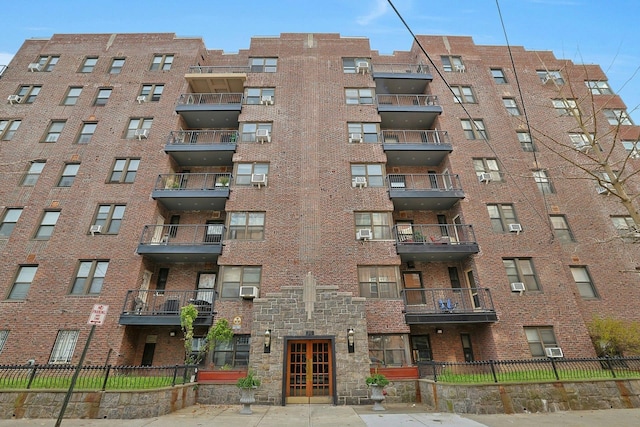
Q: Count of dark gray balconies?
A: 11